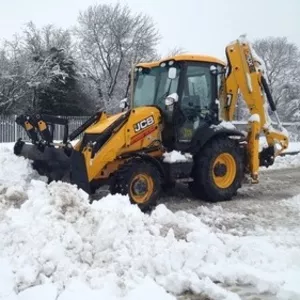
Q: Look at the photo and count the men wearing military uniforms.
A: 0